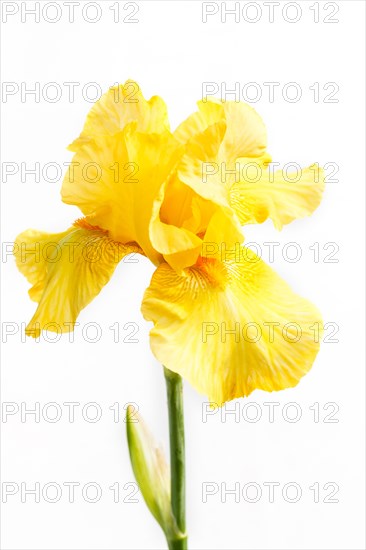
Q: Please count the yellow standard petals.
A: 3